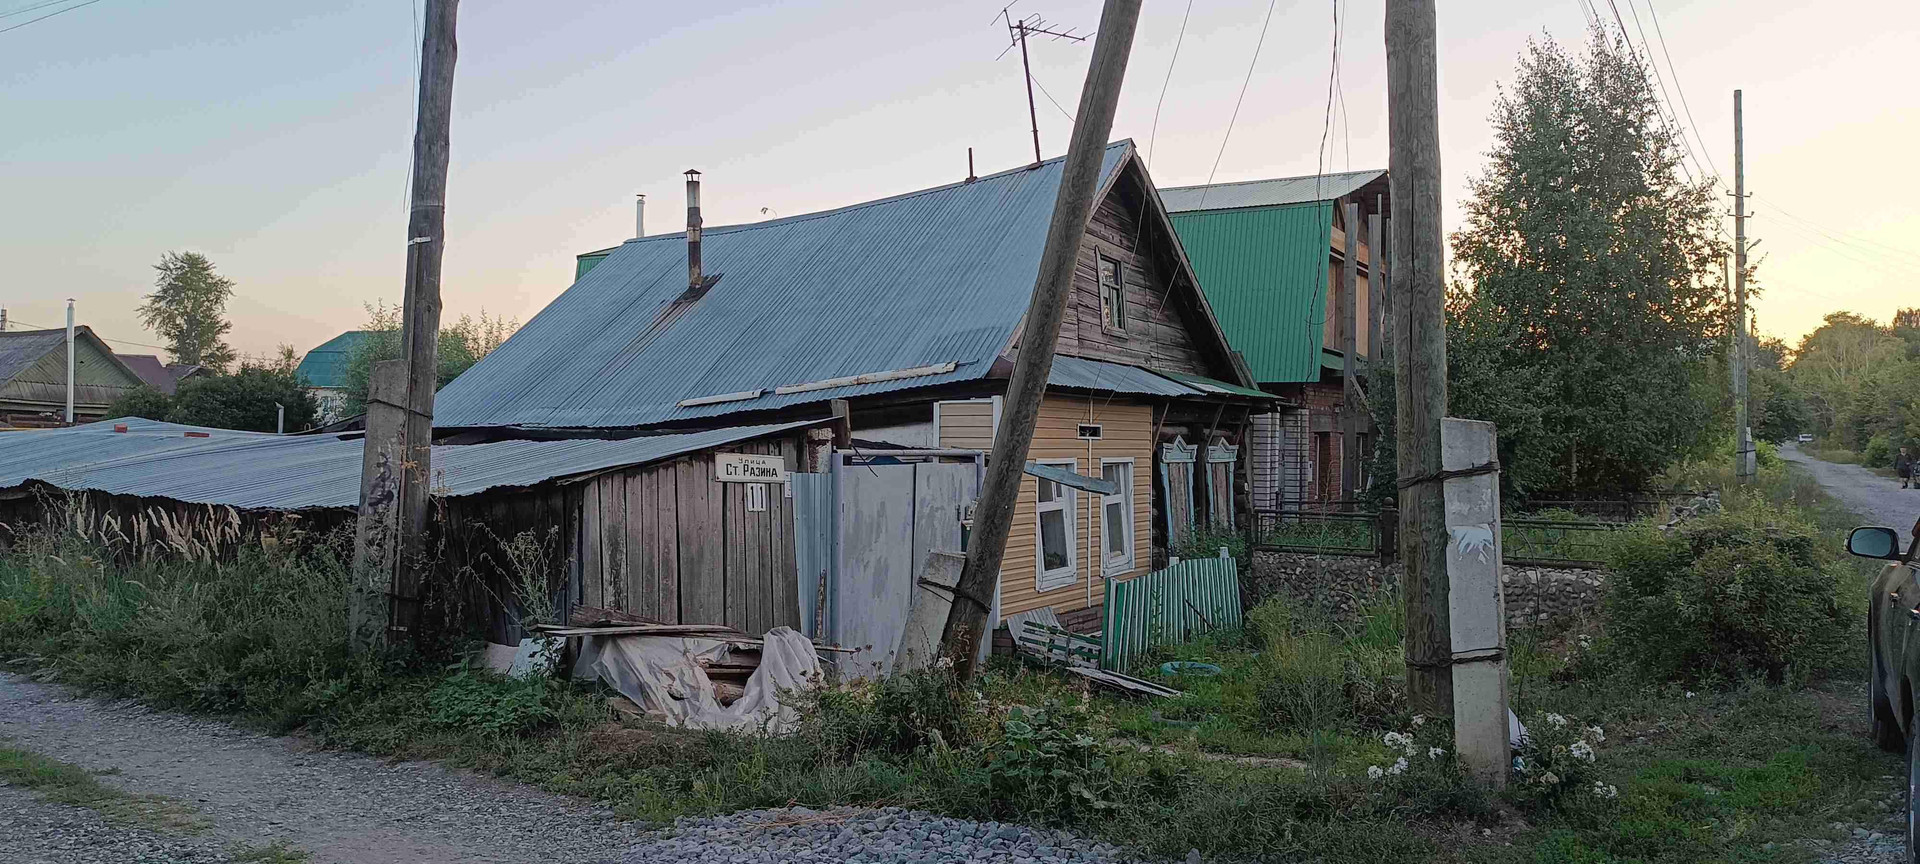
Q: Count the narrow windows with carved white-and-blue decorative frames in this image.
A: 2